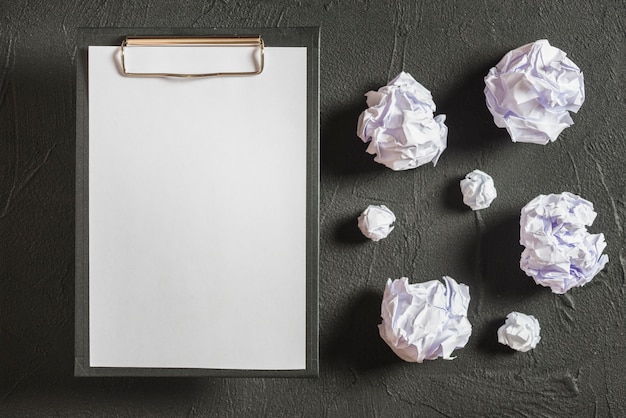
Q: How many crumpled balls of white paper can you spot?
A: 7